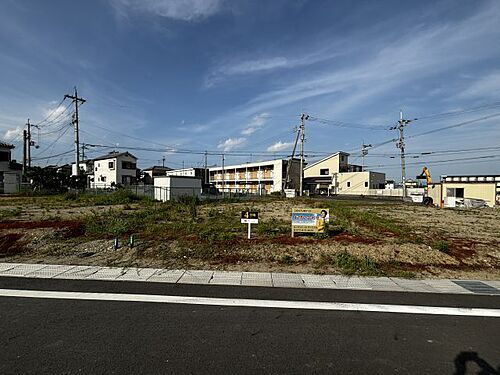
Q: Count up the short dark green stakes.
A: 2